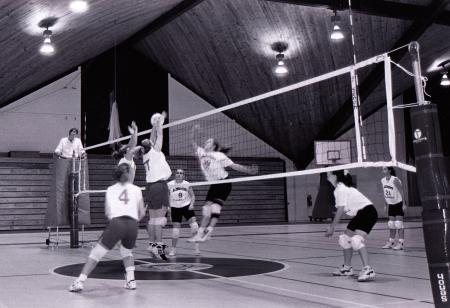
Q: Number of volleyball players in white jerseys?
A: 7